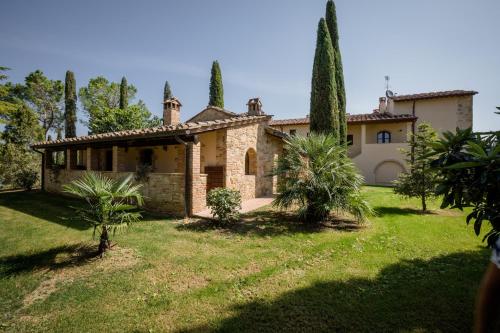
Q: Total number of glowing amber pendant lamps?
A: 0